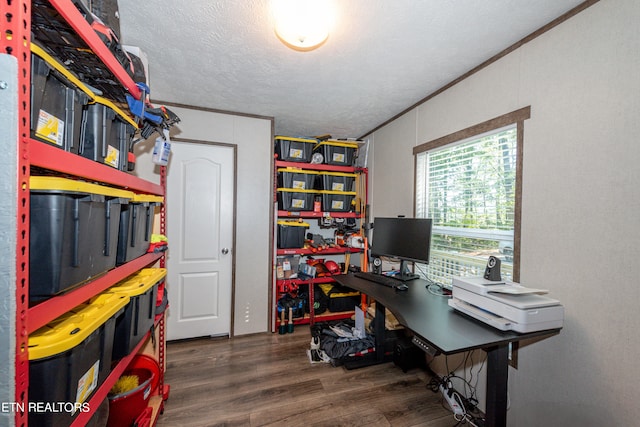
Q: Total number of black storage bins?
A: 13